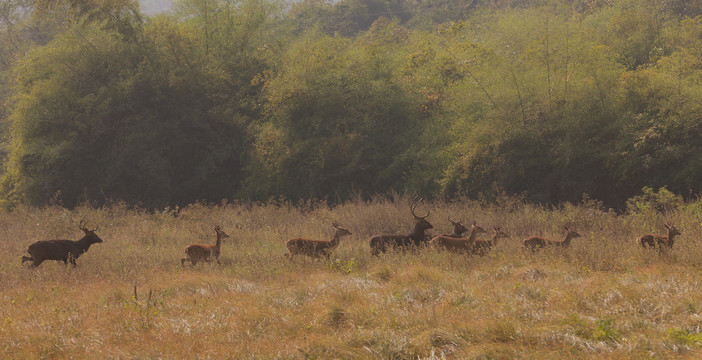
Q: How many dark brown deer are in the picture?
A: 3